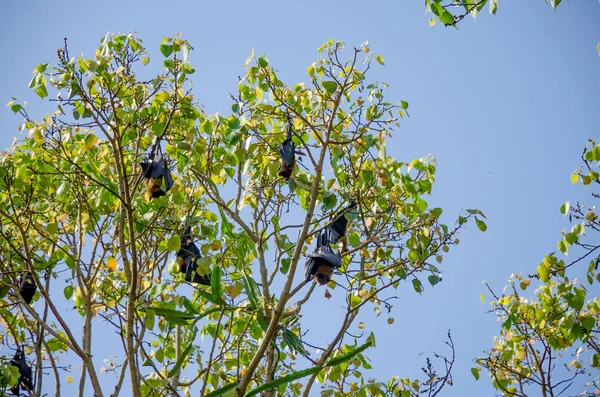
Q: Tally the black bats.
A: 7